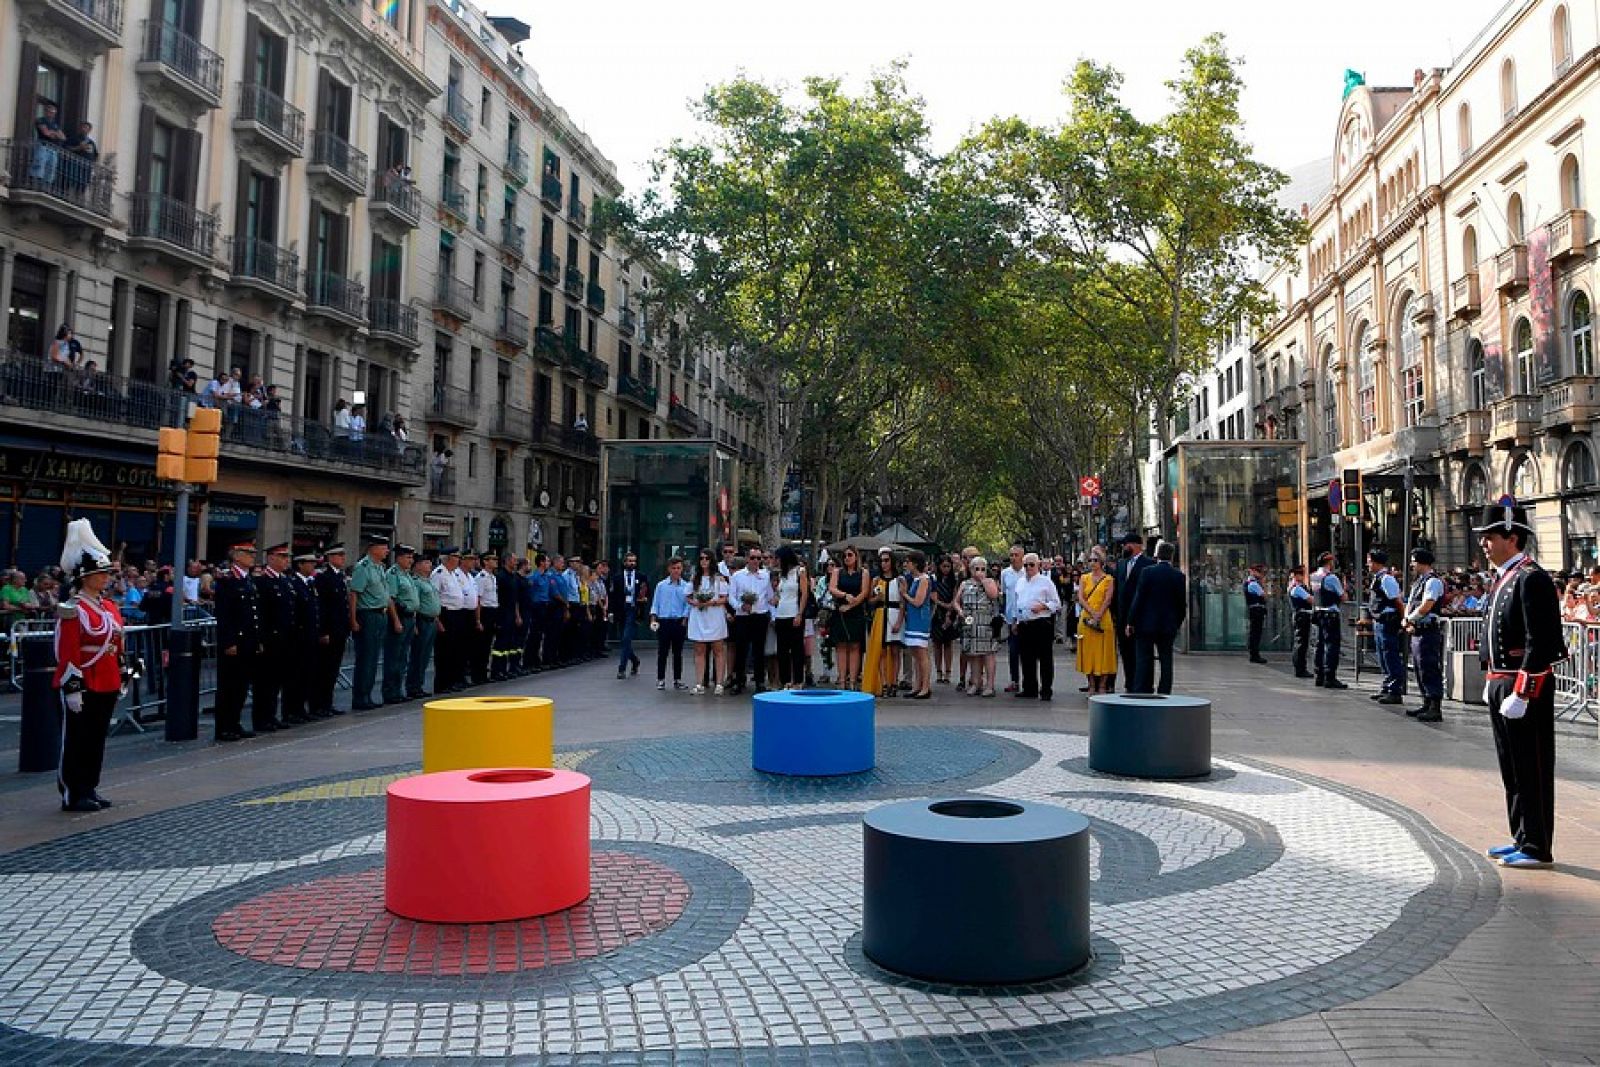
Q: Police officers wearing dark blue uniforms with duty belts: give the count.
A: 5